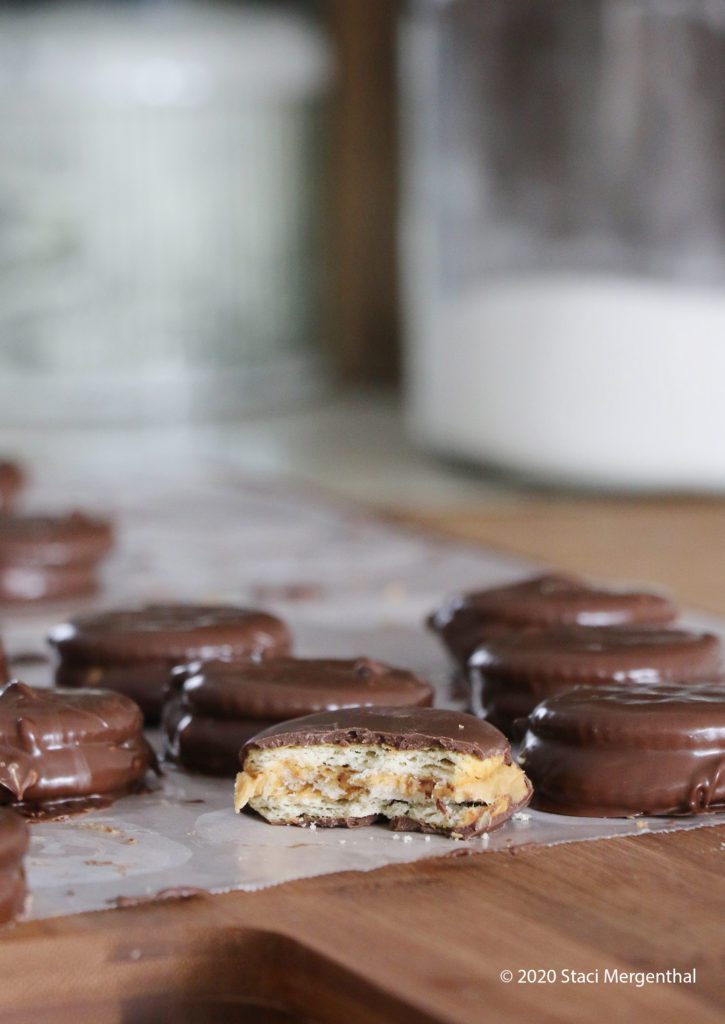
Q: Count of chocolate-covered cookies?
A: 11